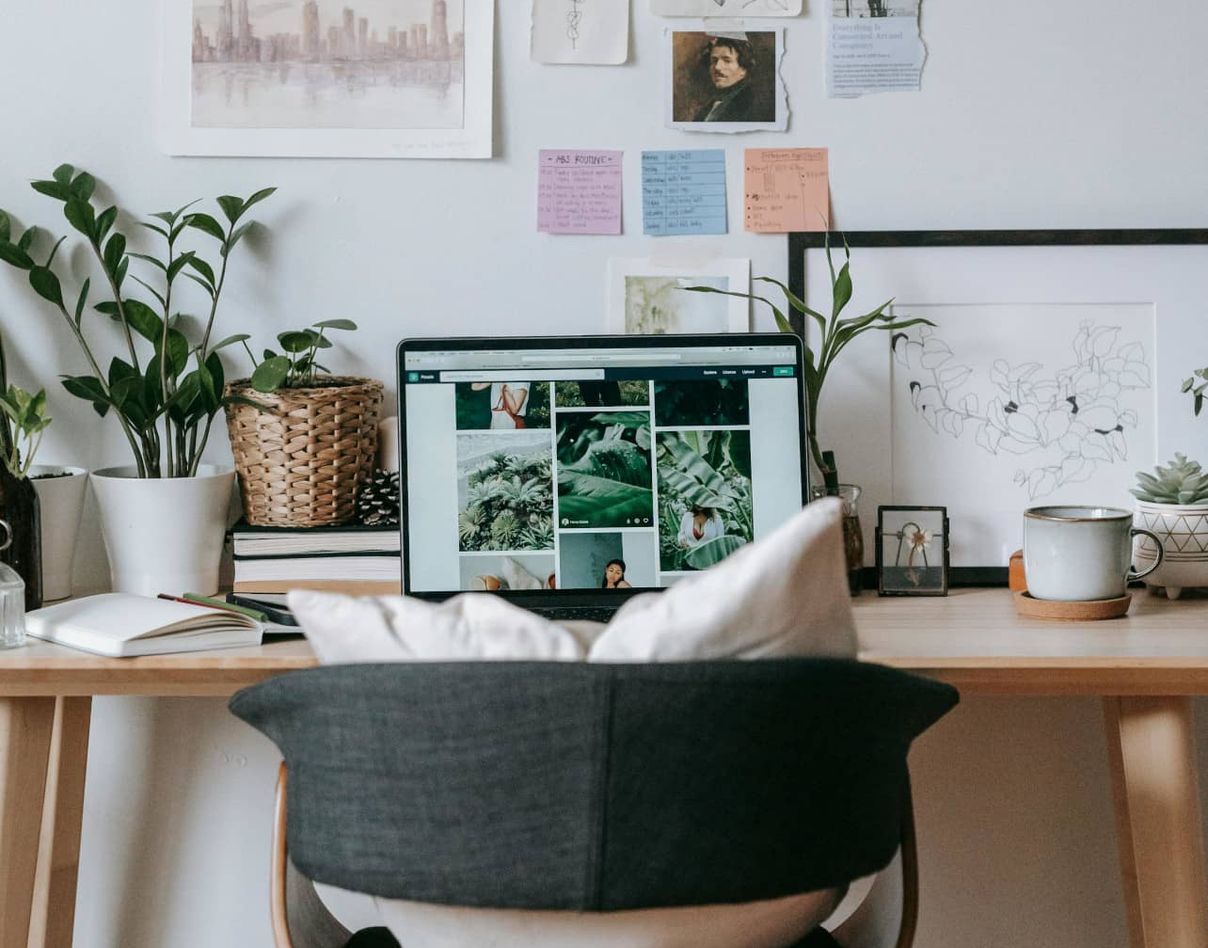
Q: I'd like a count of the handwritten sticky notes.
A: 3